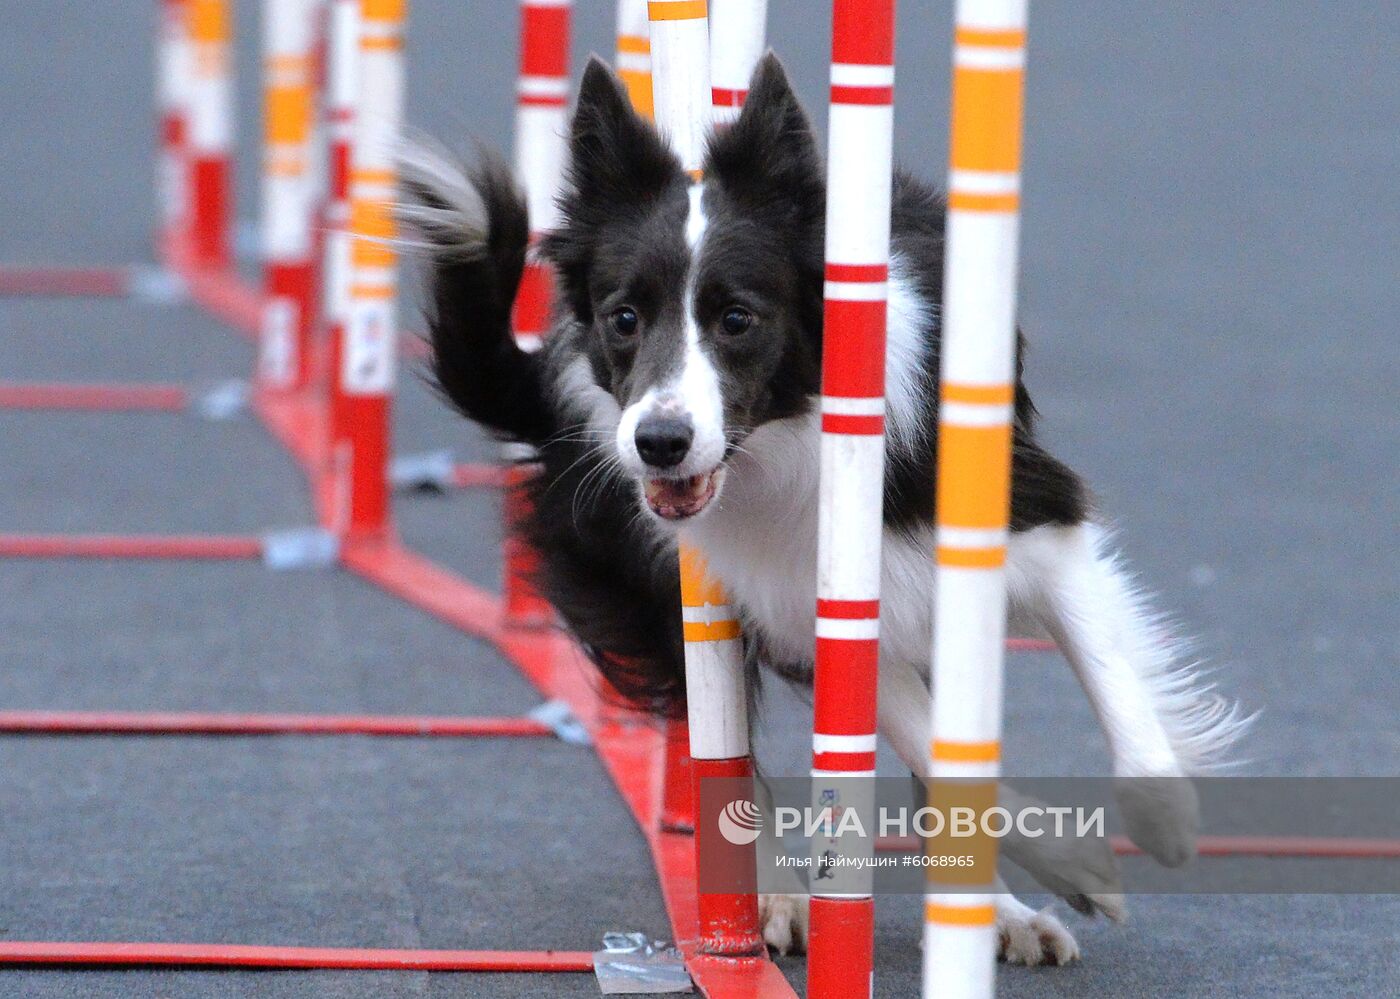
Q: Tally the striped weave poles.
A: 12